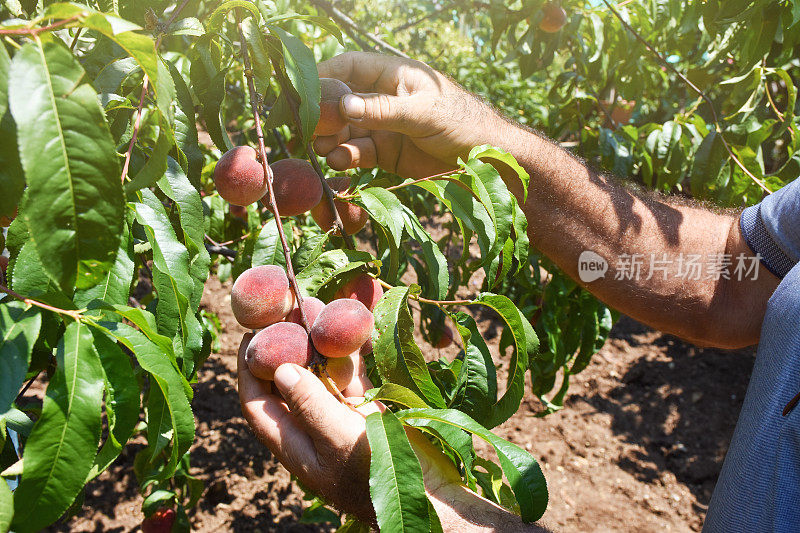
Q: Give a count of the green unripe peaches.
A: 0